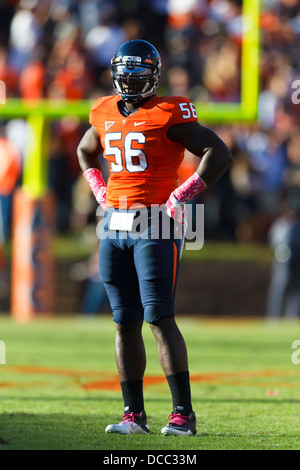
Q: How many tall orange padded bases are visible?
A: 1